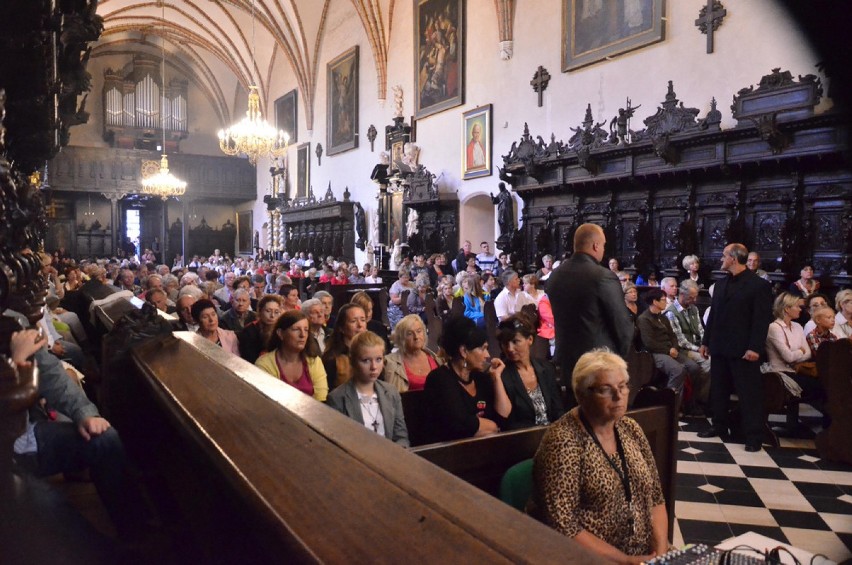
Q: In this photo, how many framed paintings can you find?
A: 7